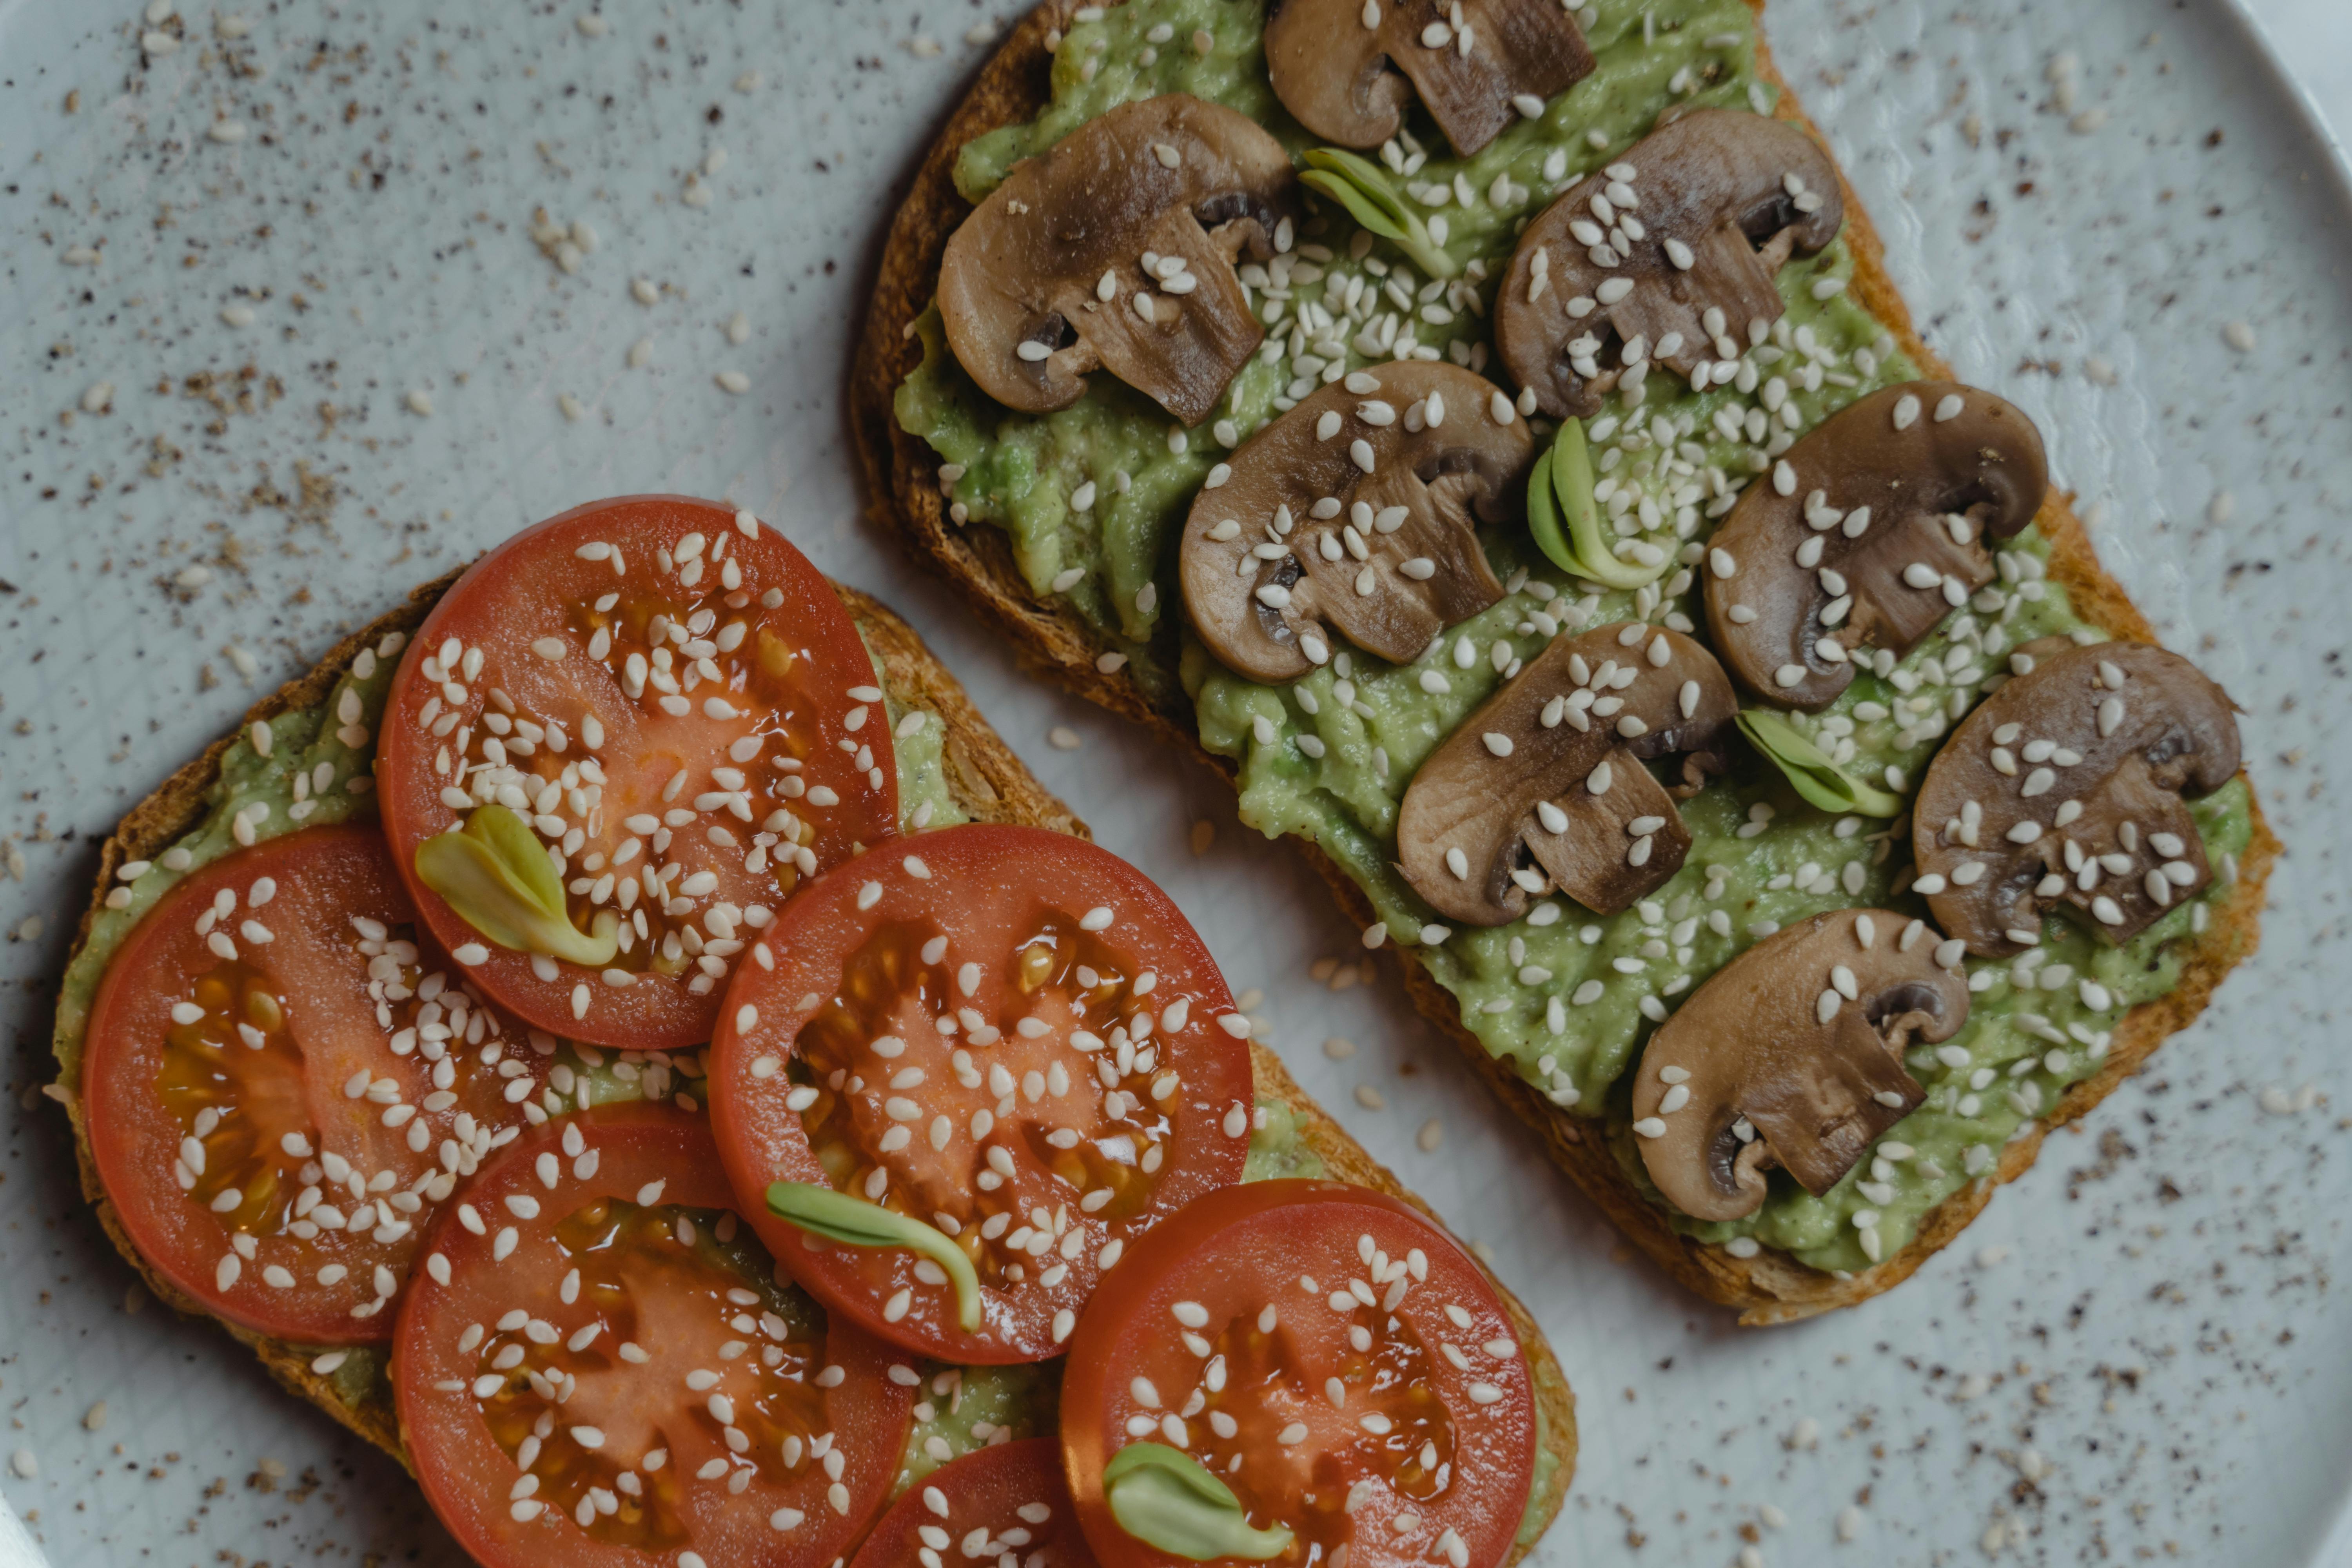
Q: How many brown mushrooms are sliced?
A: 8